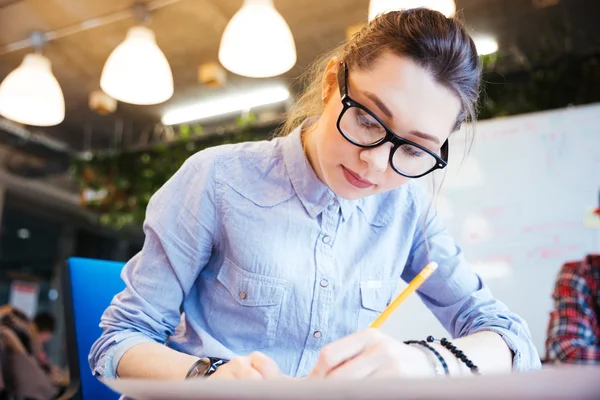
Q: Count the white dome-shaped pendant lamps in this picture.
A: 4